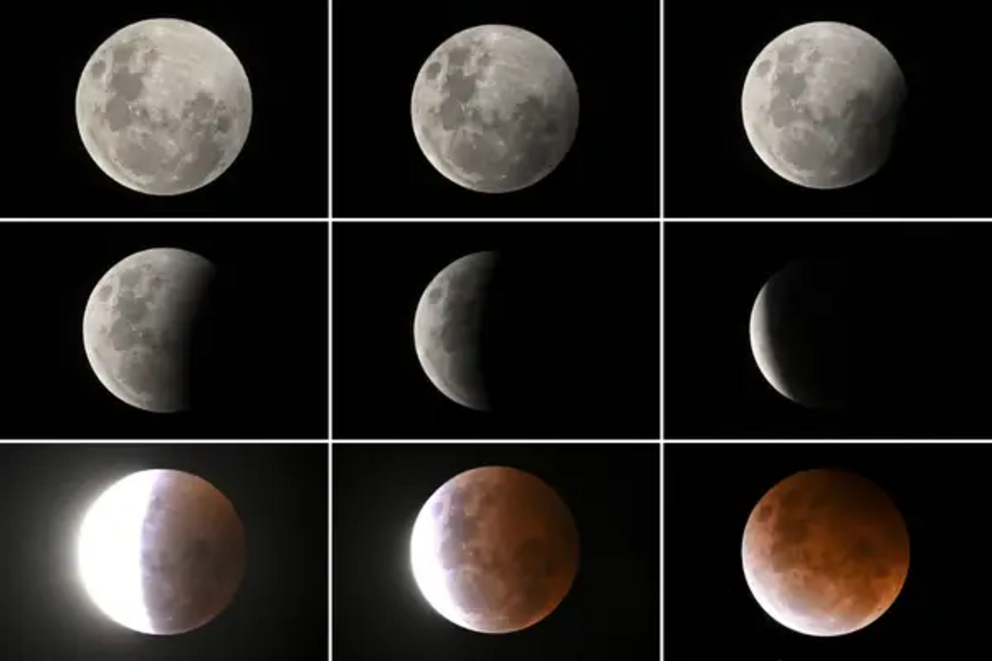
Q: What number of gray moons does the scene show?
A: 6